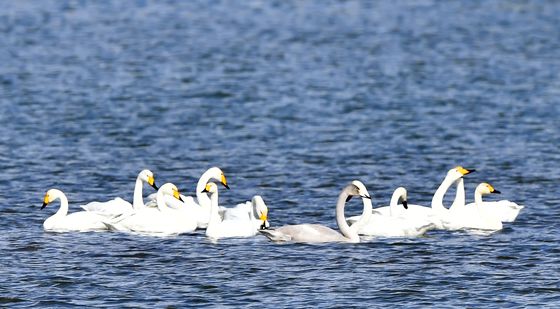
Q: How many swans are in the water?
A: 12